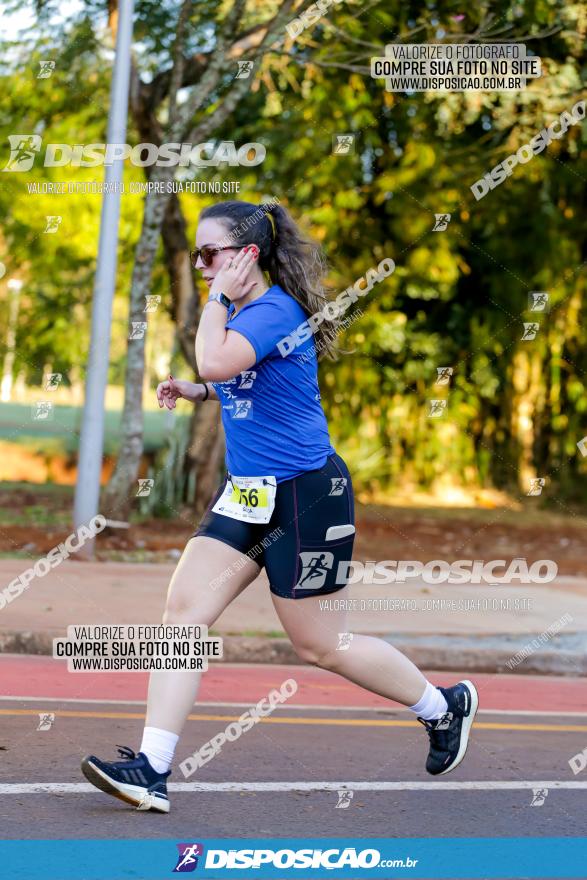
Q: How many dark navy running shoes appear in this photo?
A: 2